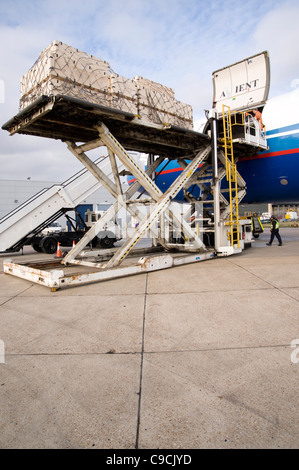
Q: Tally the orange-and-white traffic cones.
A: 2